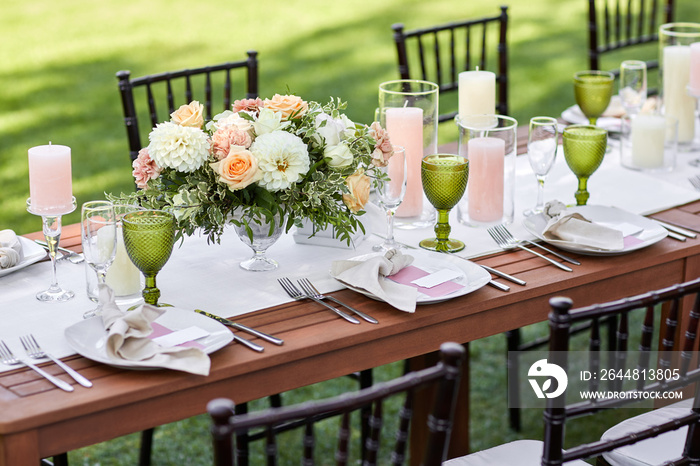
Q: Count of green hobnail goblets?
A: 4